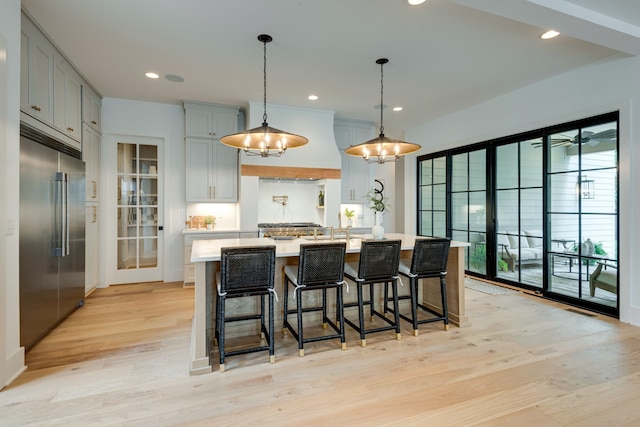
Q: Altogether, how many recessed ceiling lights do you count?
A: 5